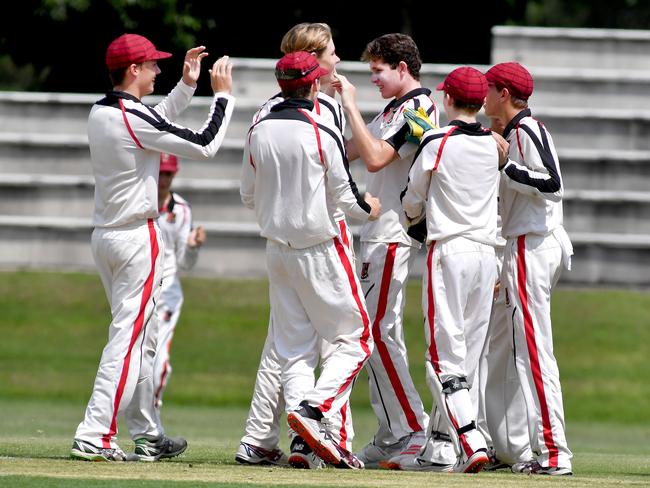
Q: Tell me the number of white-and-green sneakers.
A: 2